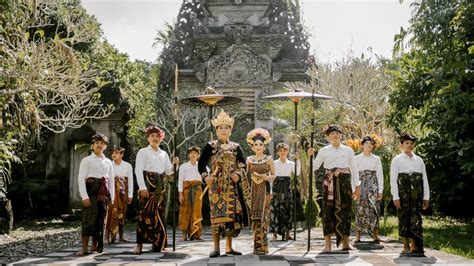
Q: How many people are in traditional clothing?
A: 10